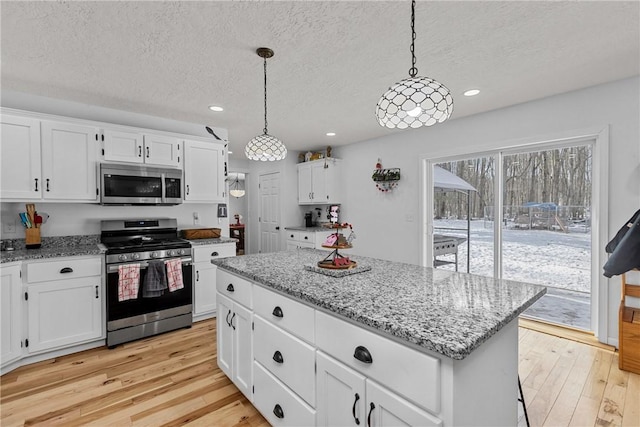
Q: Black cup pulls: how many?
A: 9